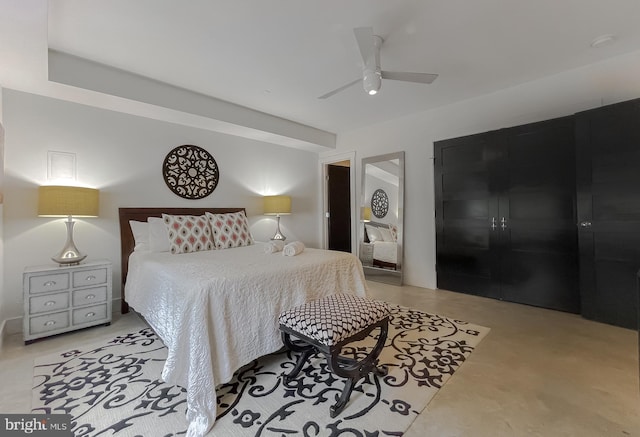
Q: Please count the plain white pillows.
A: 2